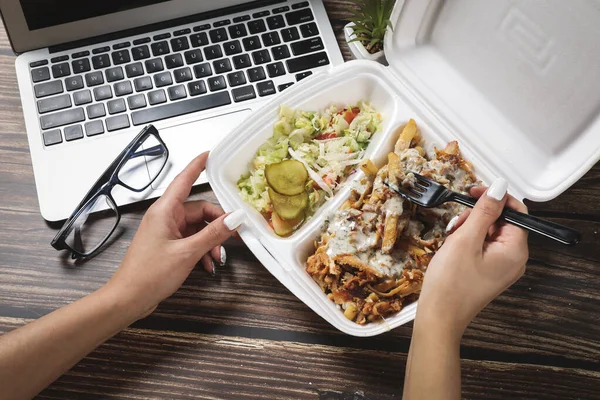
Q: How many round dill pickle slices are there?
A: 3